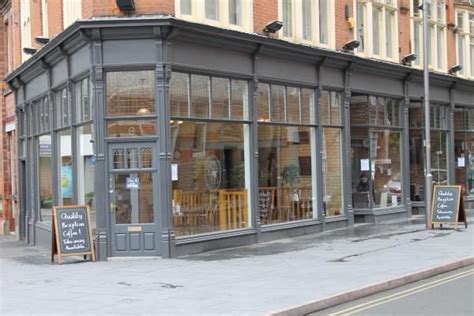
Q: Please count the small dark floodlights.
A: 7